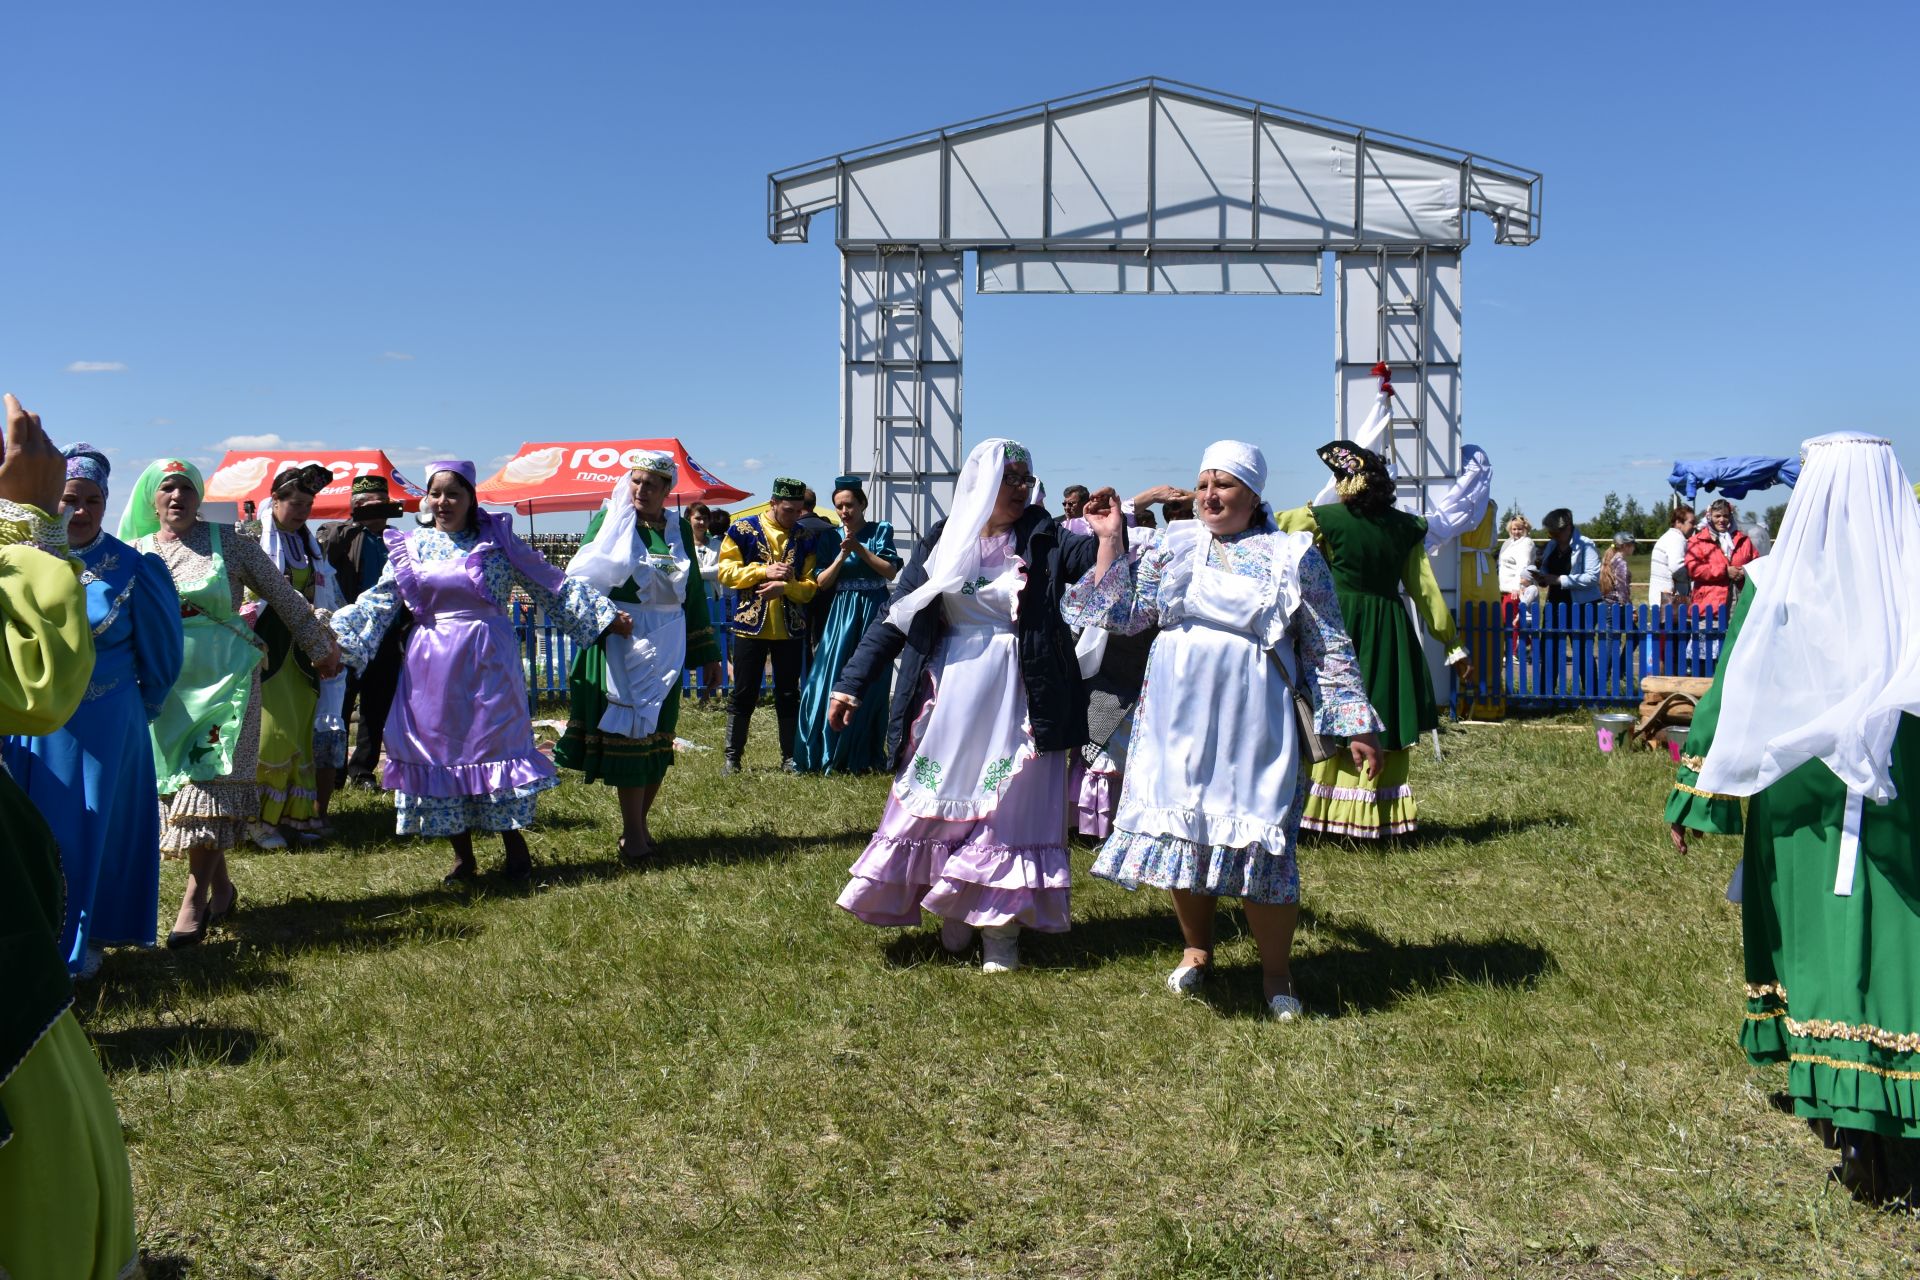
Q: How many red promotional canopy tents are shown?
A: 2